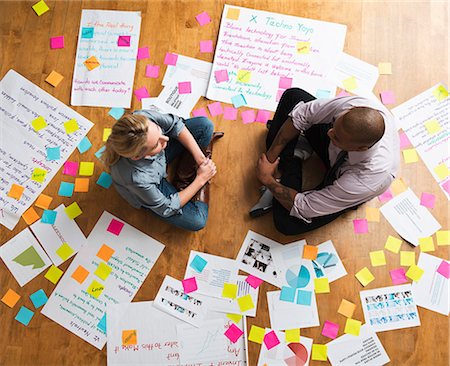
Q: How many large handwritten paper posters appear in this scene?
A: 6